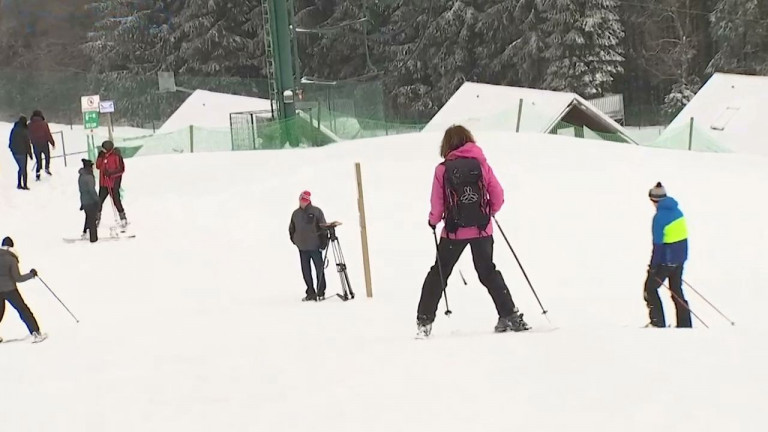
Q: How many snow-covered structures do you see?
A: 3